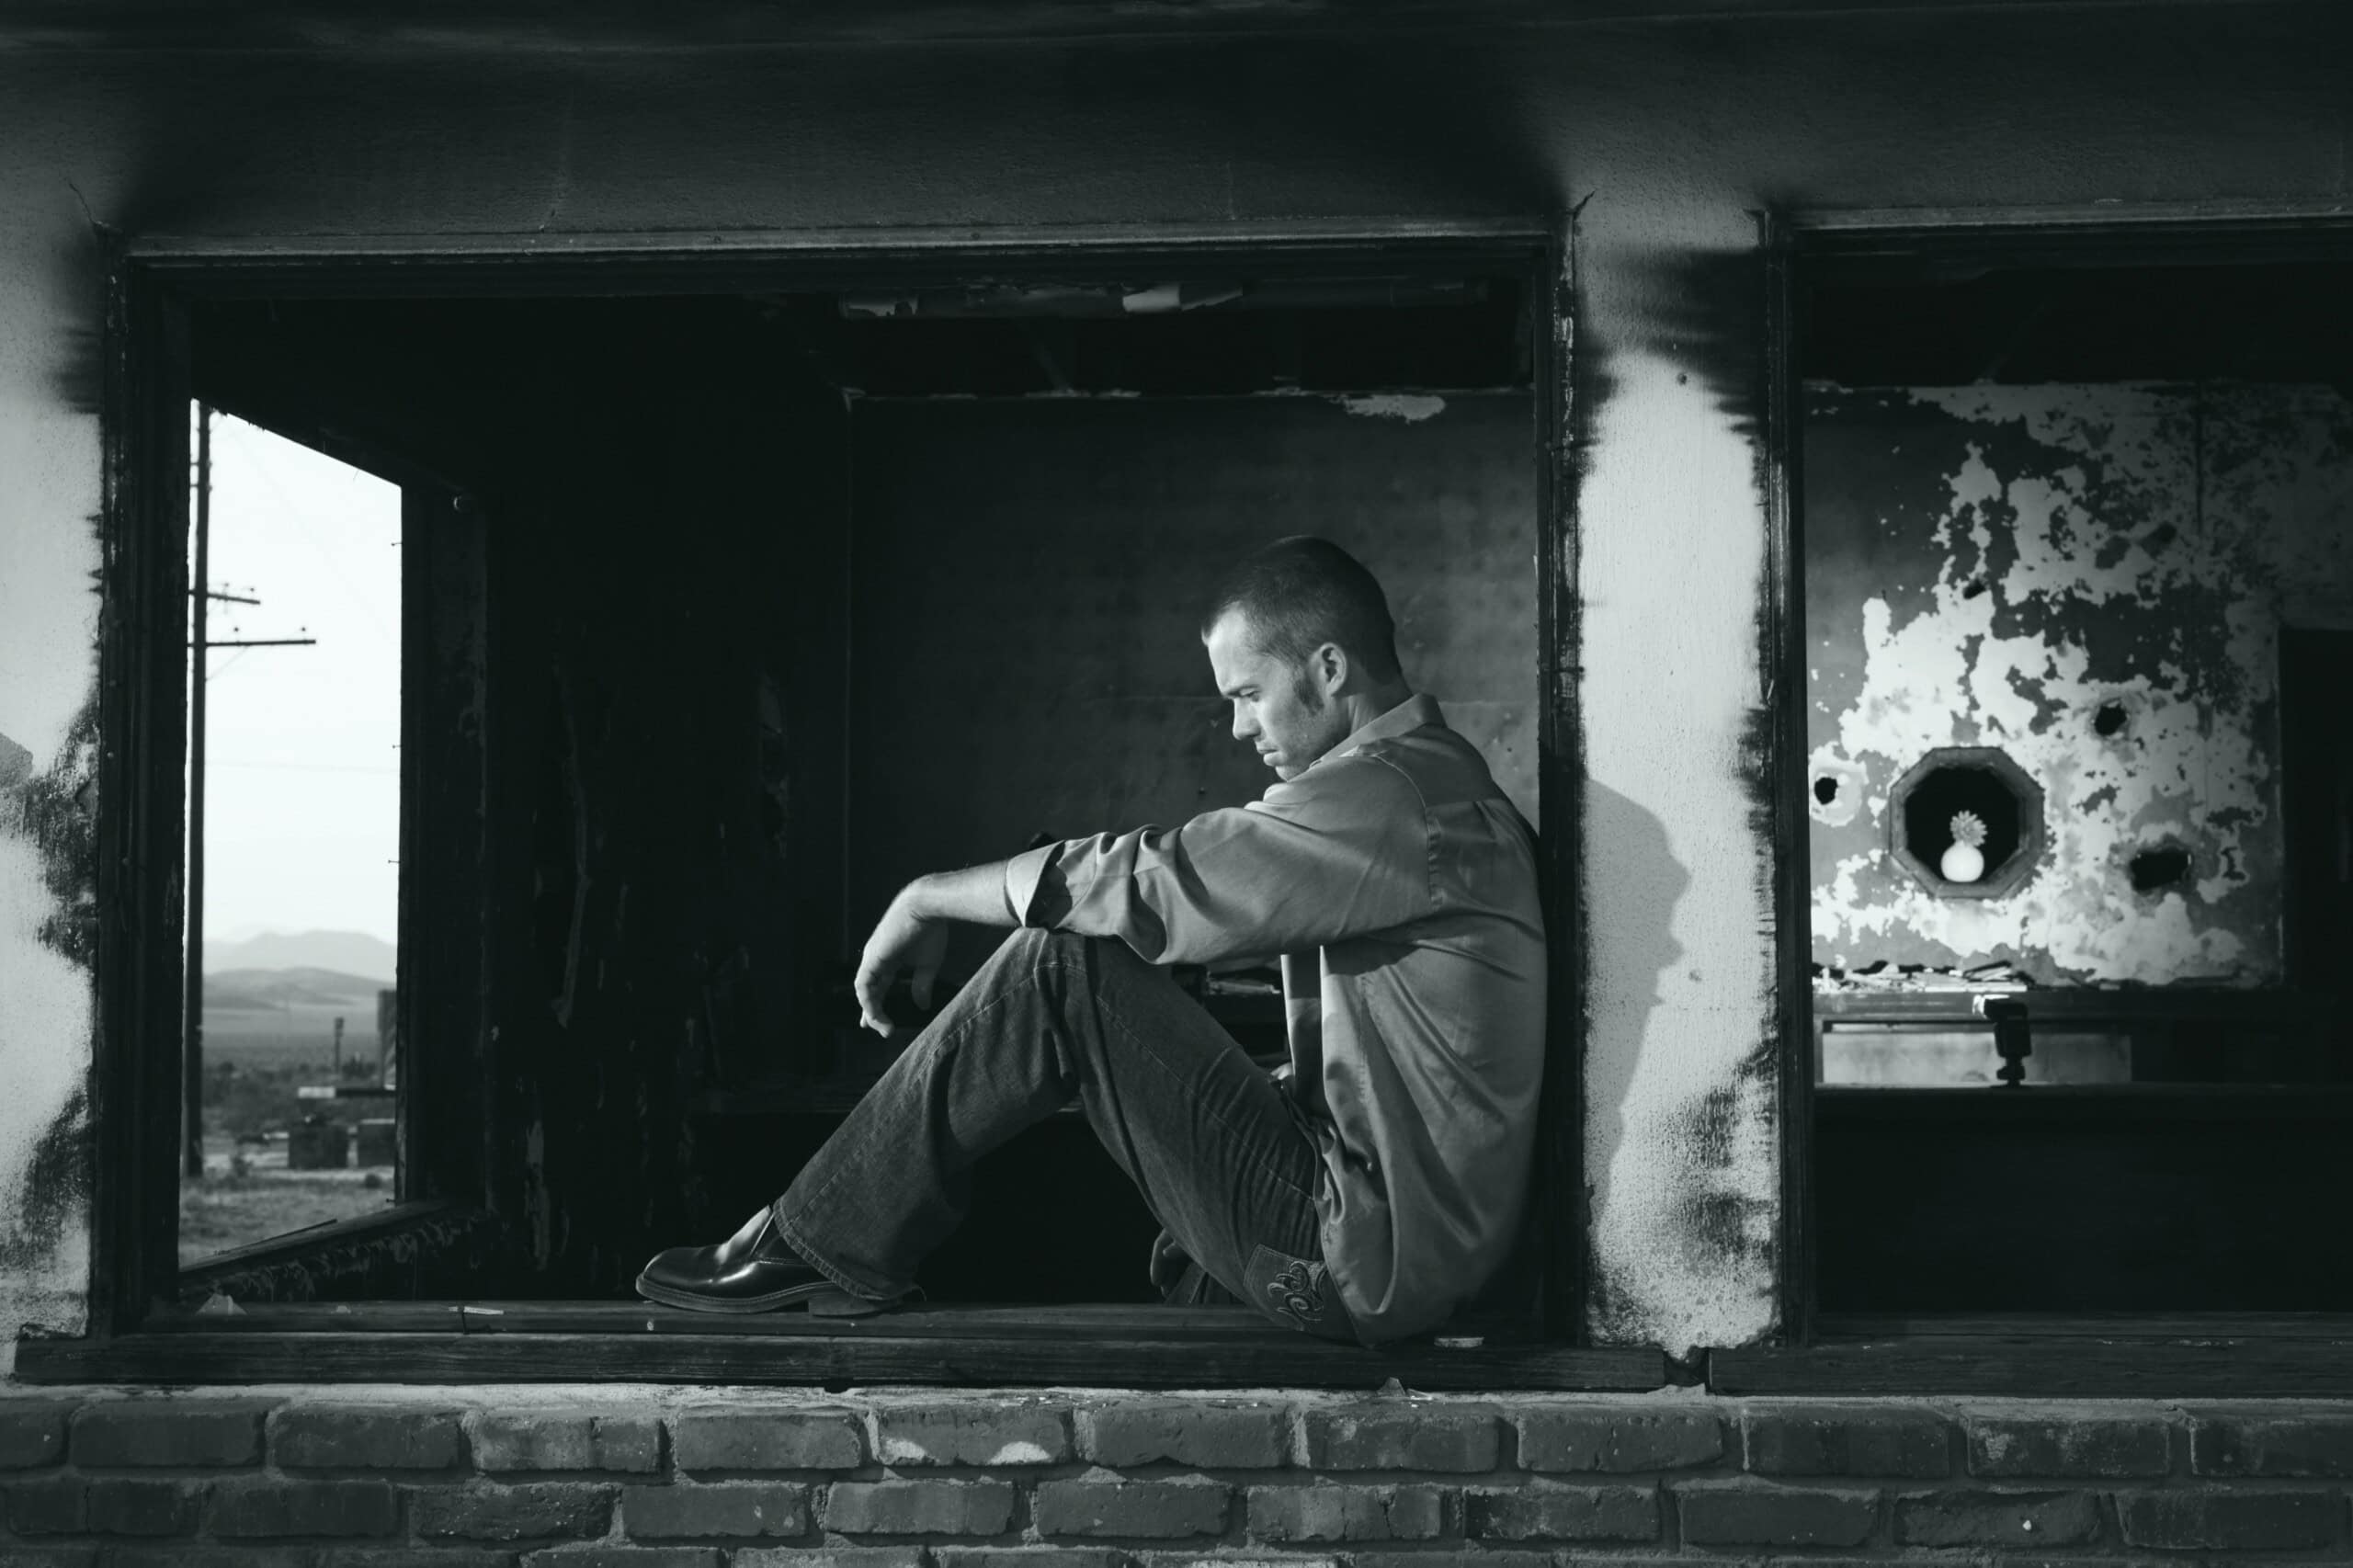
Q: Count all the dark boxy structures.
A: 2